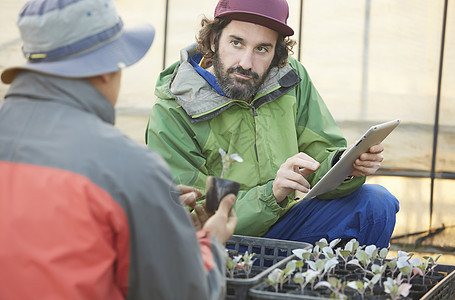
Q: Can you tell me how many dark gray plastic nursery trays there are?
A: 2